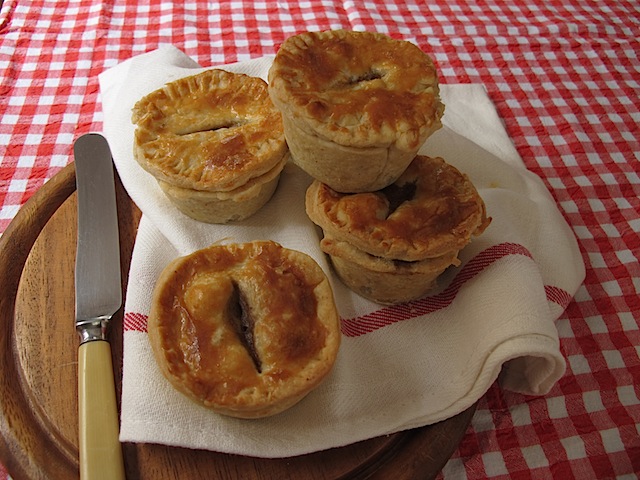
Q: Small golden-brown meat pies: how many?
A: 4